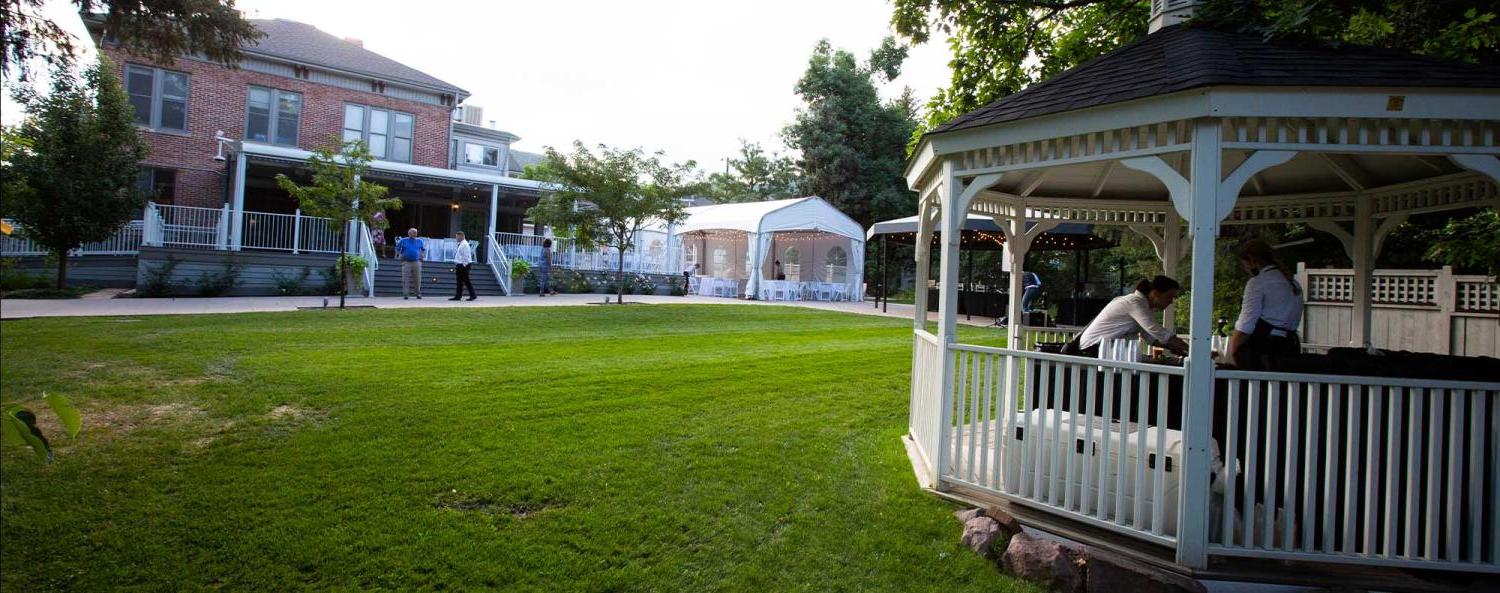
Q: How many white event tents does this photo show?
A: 1